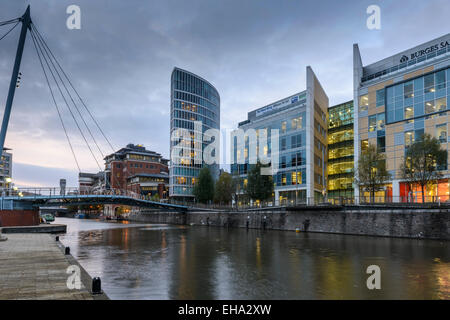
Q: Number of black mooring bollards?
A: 3